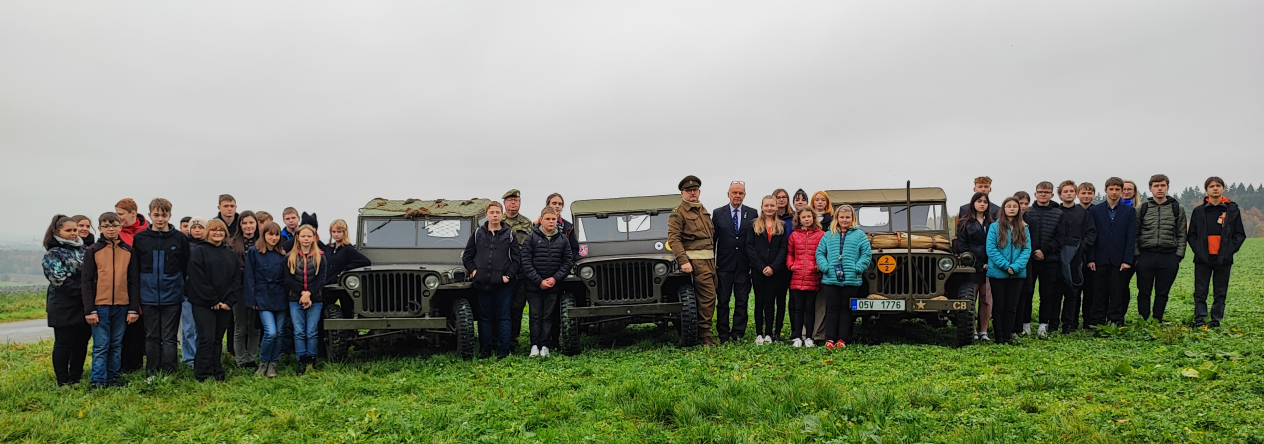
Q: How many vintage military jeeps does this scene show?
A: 3